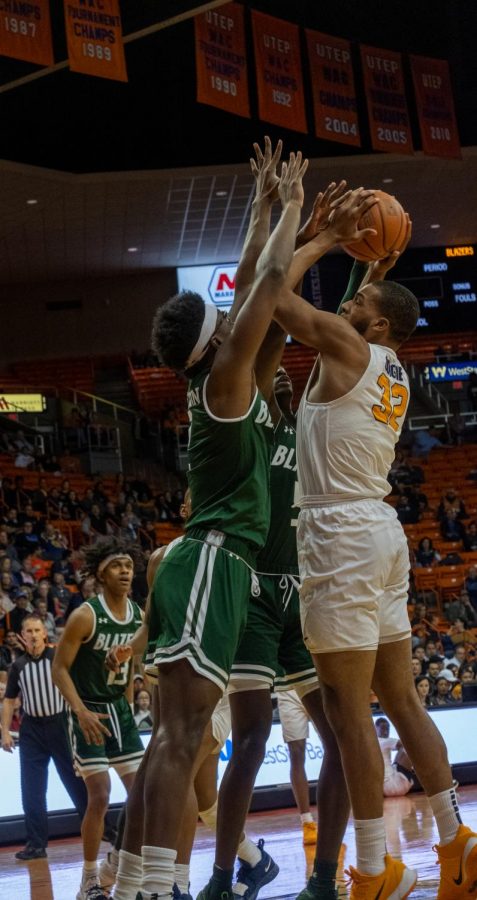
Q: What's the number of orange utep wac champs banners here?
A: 7